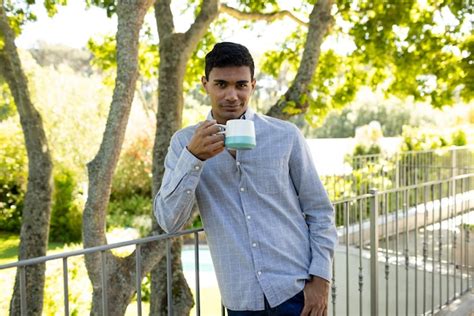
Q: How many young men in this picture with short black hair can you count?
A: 1